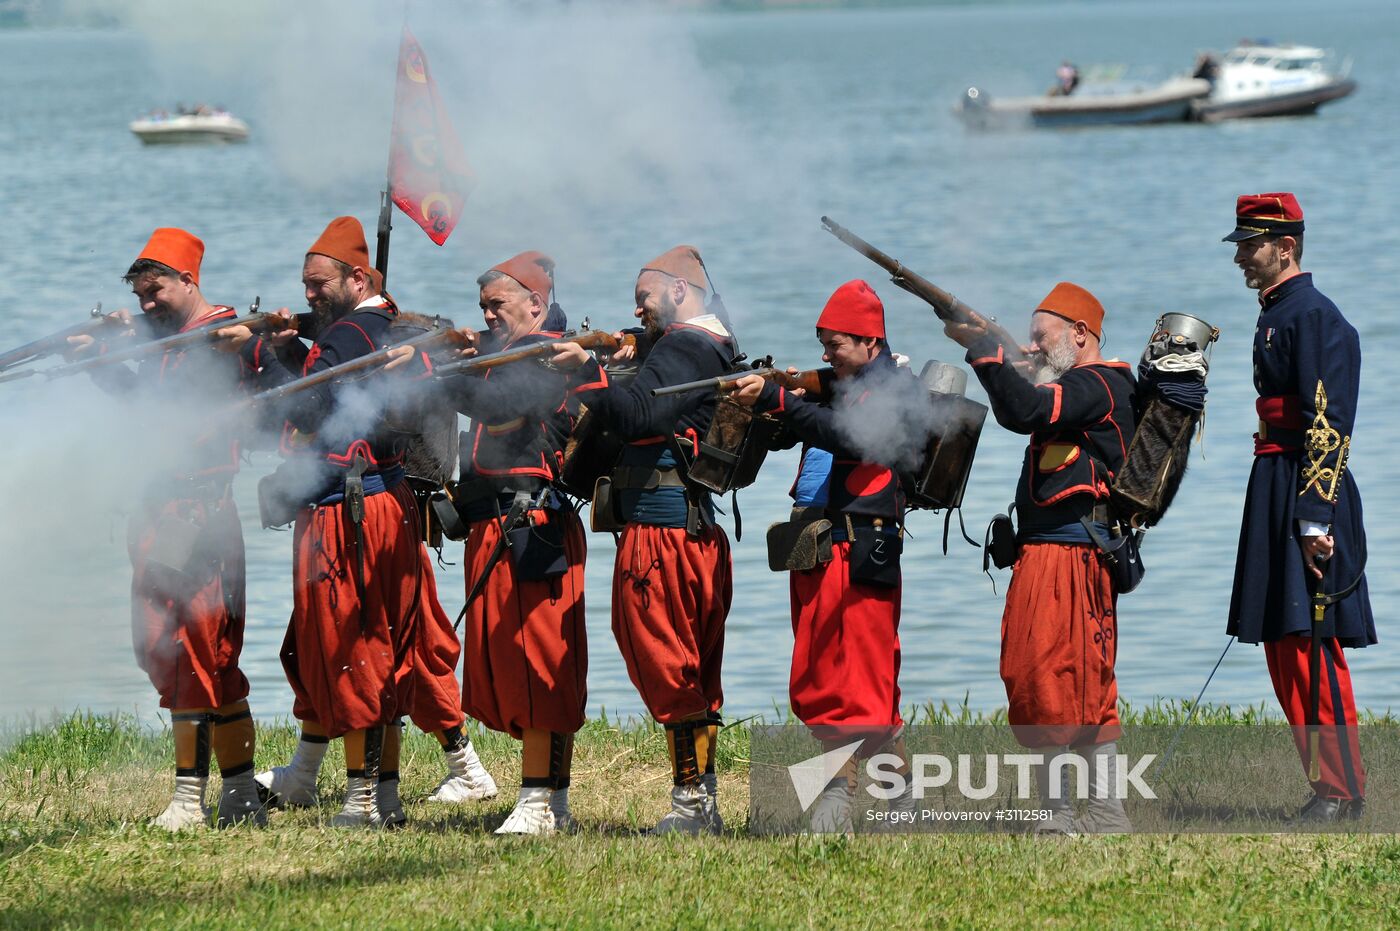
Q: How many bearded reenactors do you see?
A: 4